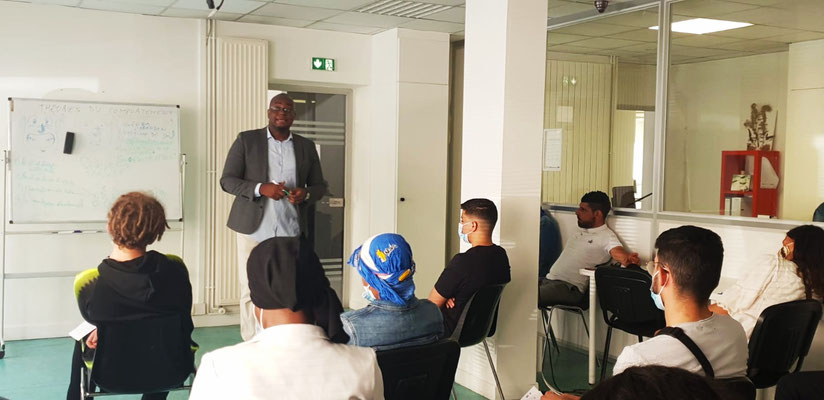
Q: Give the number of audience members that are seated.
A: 8